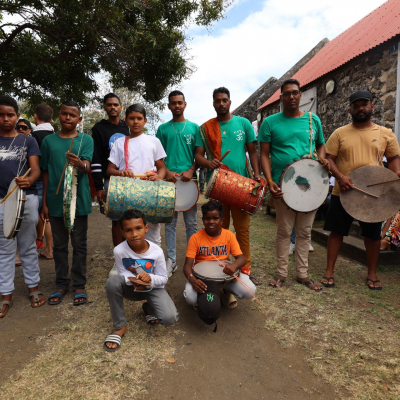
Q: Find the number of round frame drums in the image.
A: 6